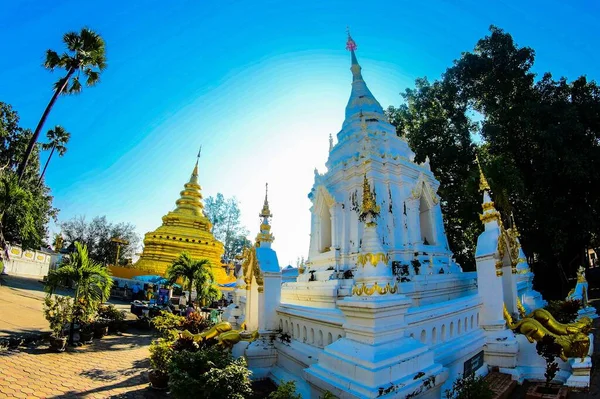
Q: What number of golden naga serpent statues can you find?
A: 4